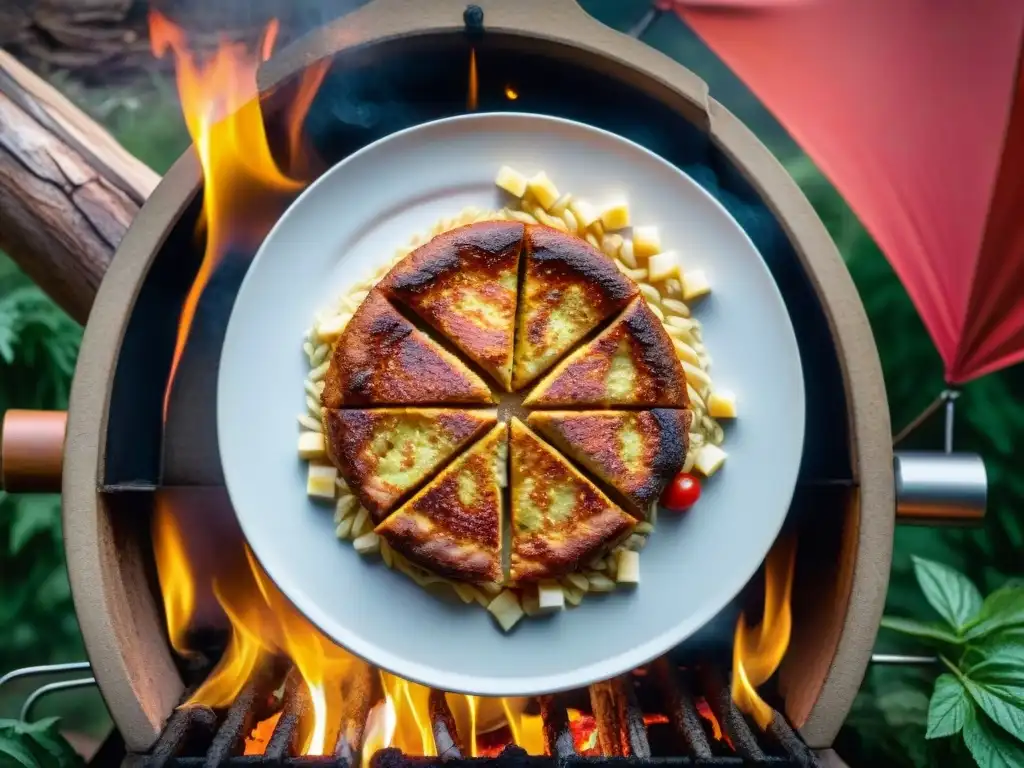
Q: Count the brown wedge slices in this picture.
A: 8